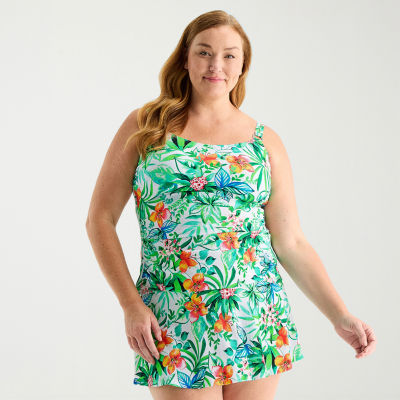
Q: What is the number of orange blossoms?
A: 15